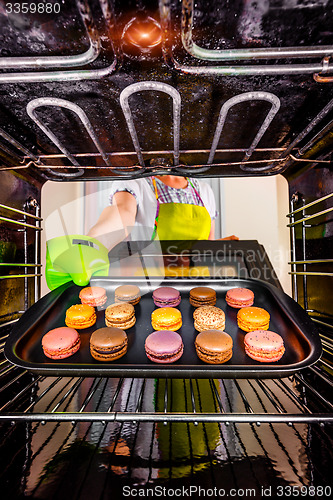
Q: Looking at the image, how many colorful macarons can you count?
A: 15